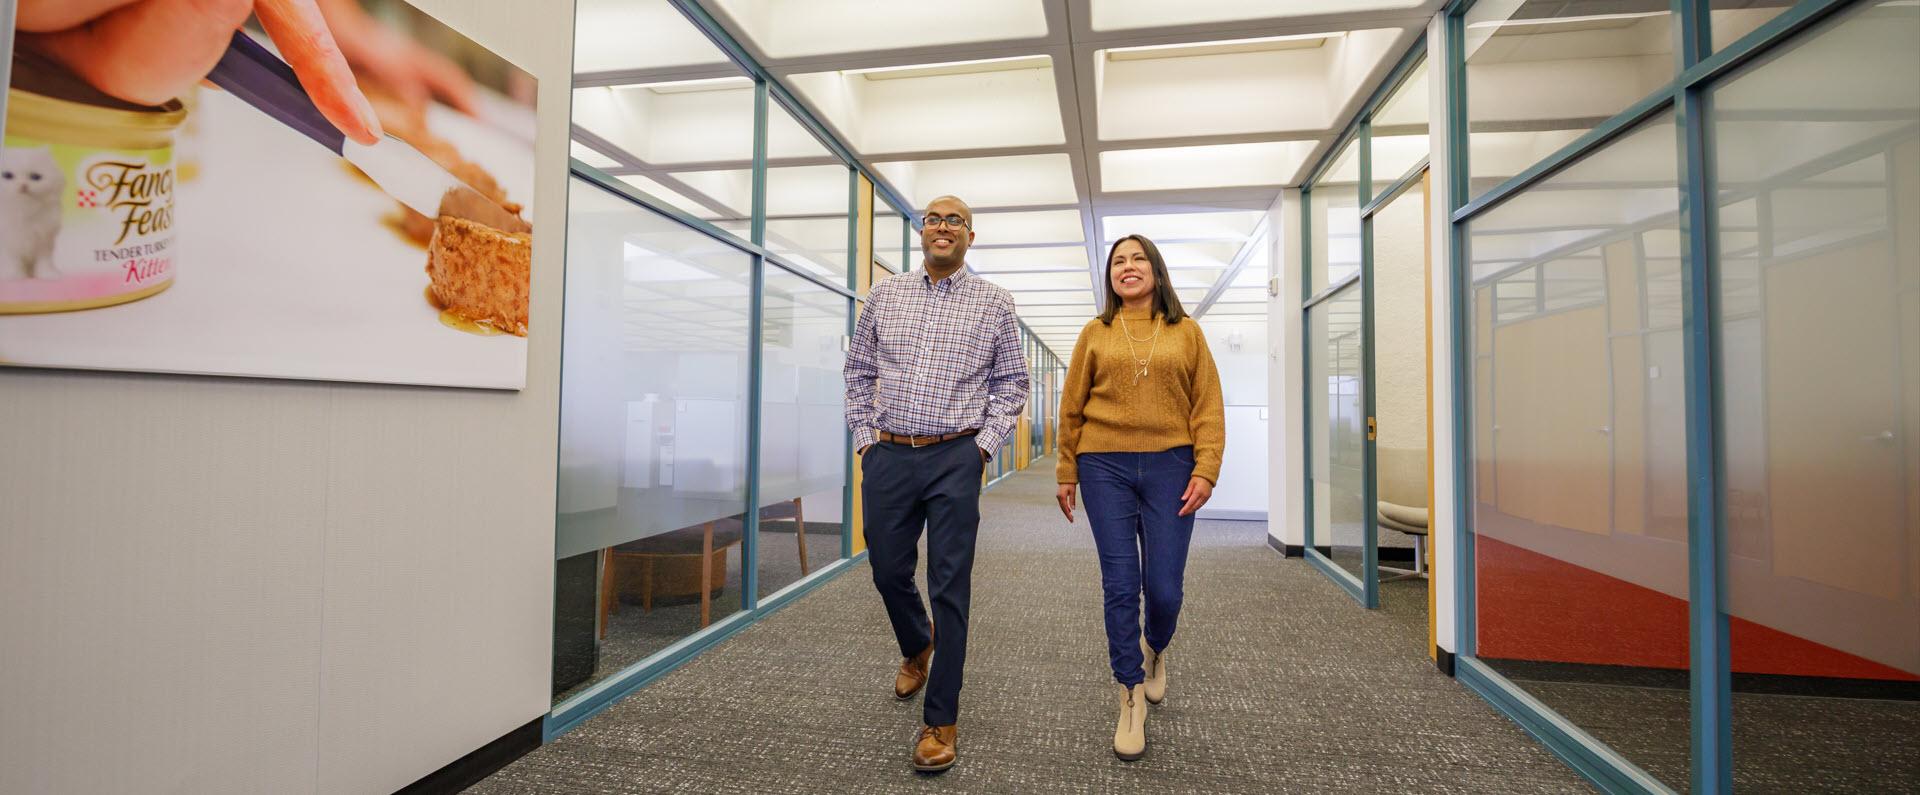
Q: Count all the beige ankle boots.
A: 2